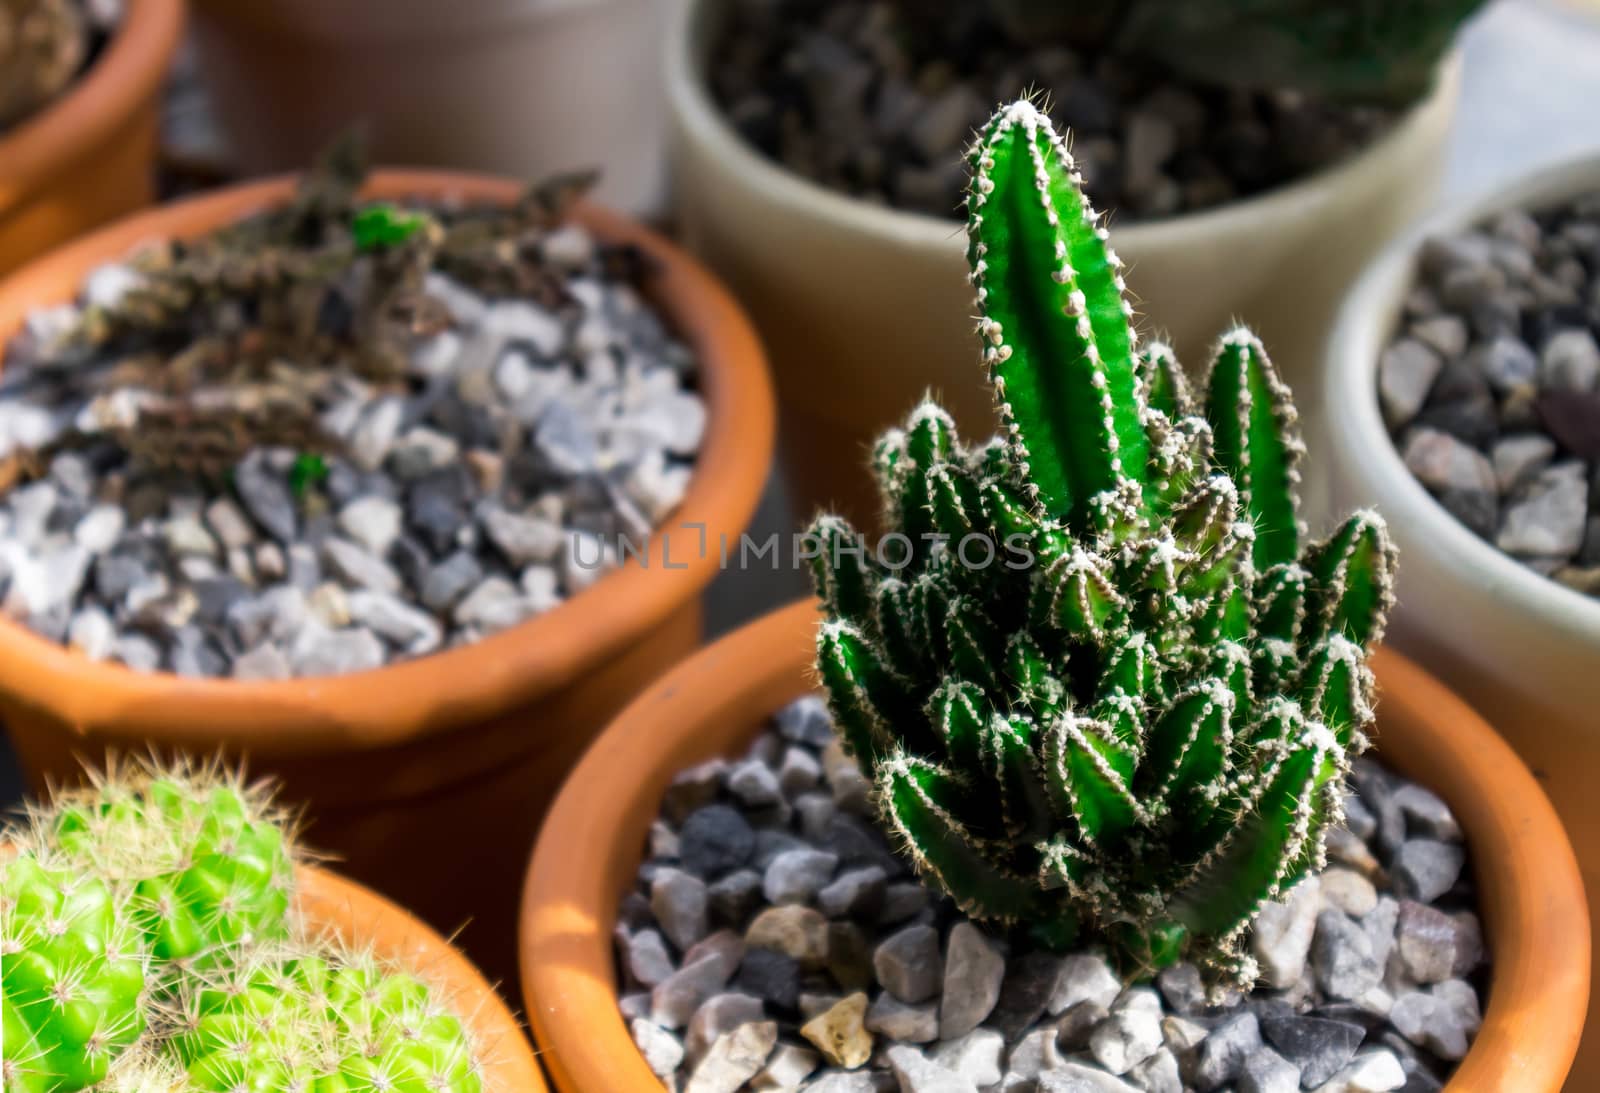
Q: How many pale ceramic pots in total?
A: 3